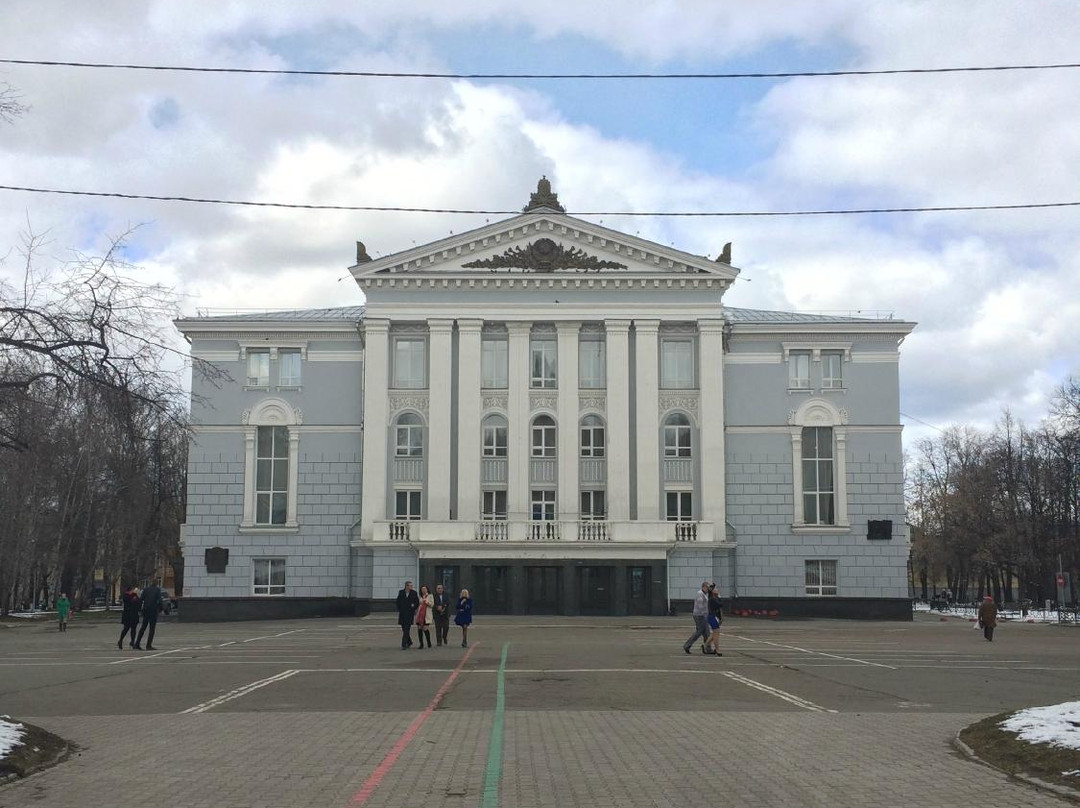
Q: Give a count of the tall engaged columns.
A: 8